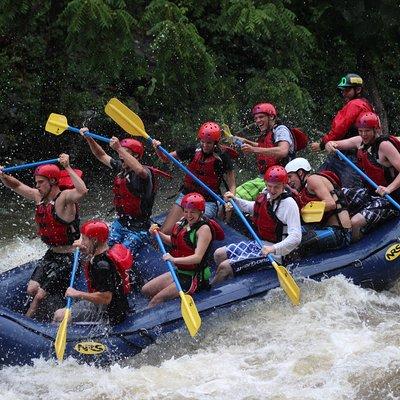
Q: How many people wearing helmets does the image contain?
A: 10